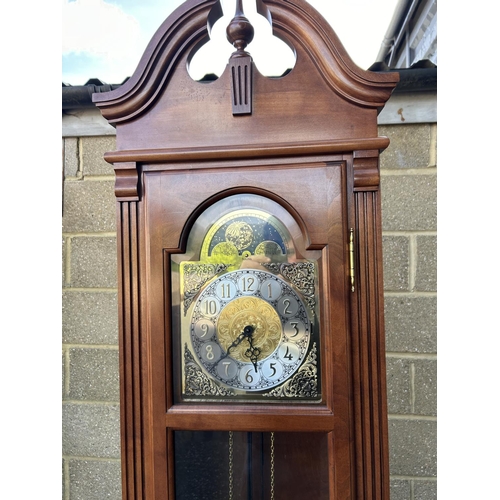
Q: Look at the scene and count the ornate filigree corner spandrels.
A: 4